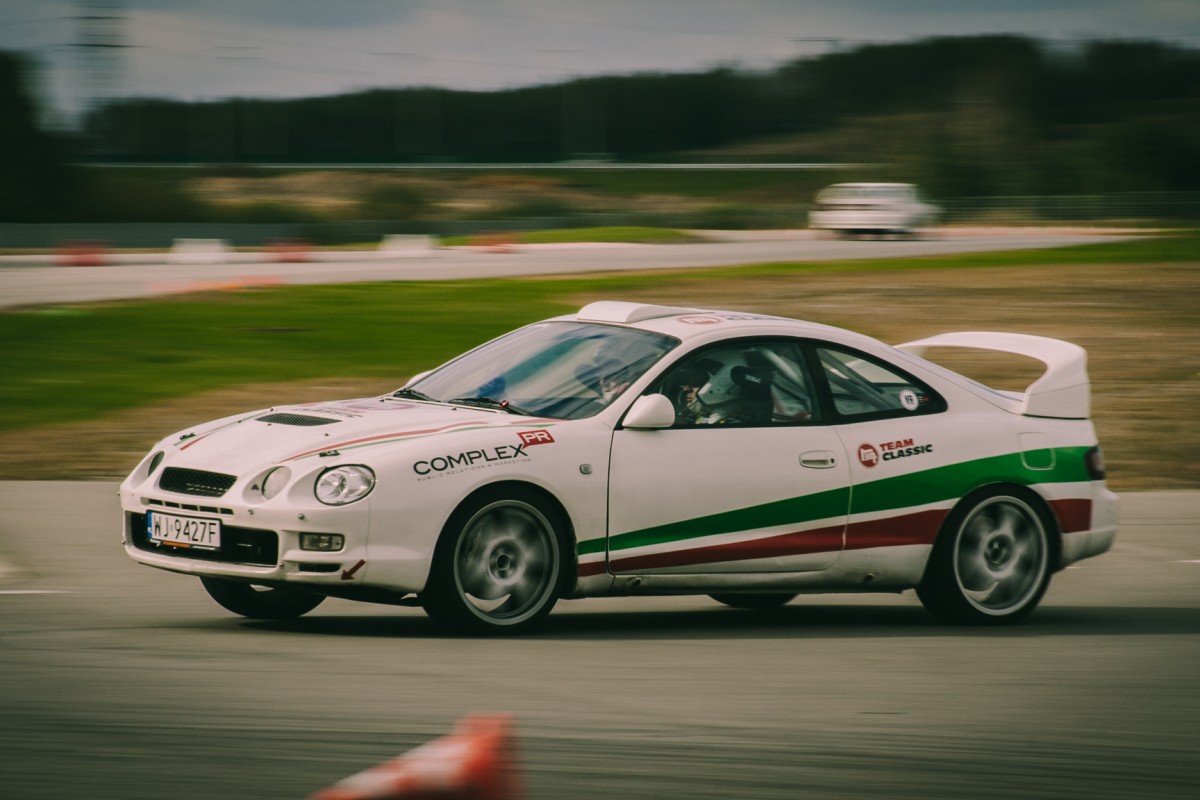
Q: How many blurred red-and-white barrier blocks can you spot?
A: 5